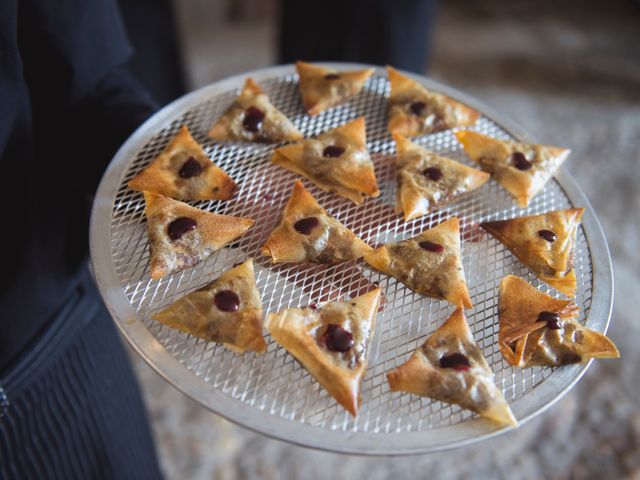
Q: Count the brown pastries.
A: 15